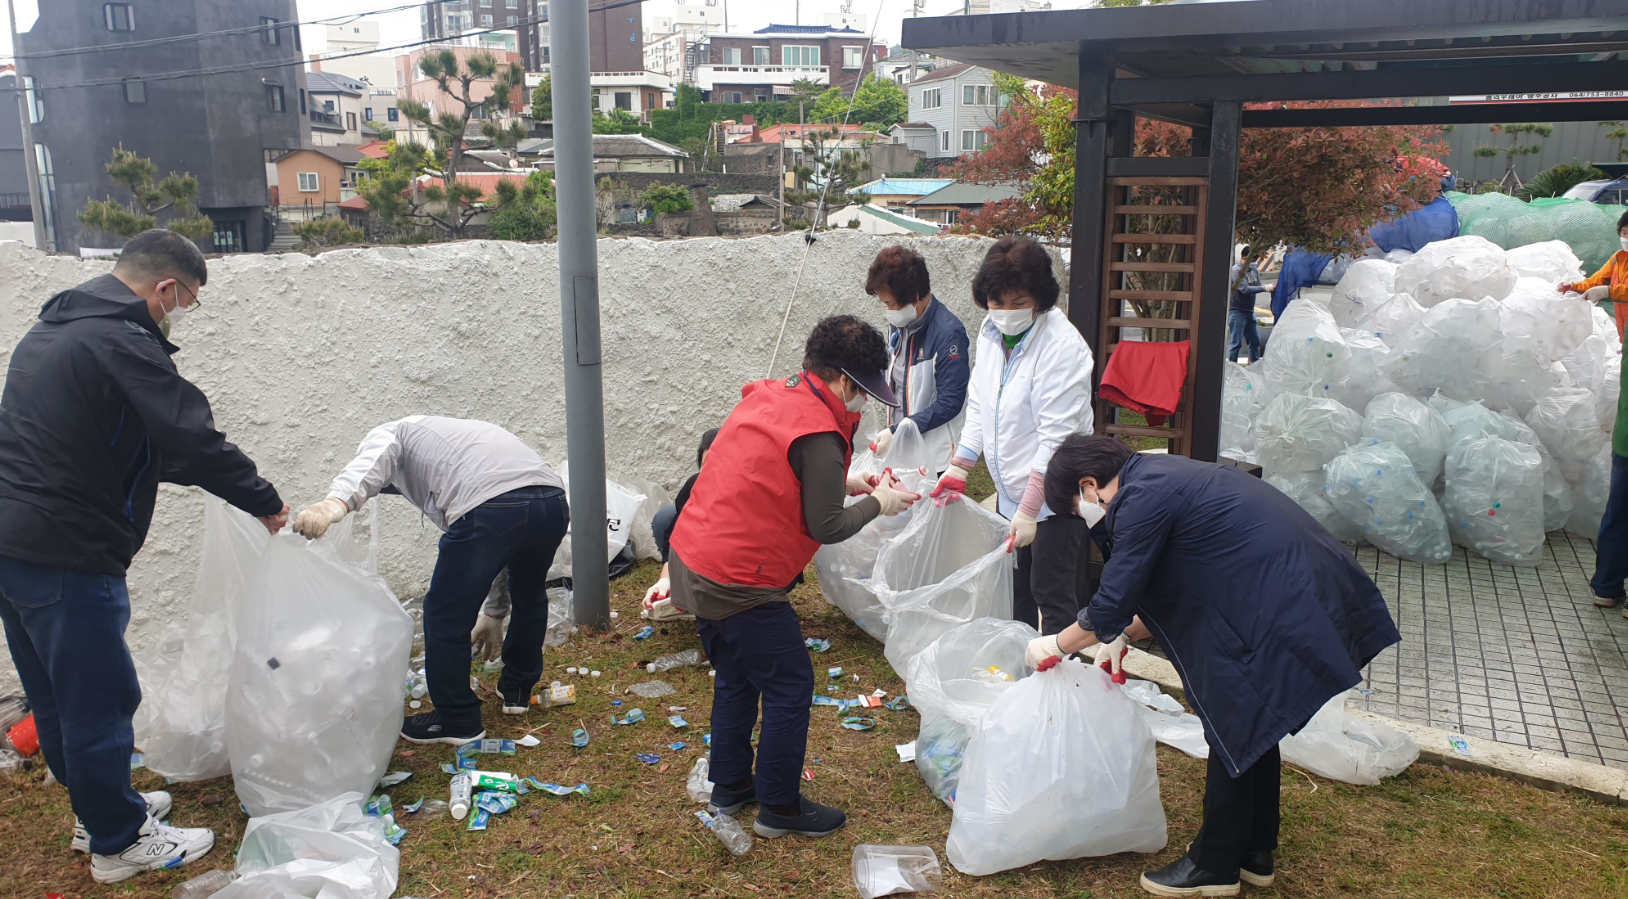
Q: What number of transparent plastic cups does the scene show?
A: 1